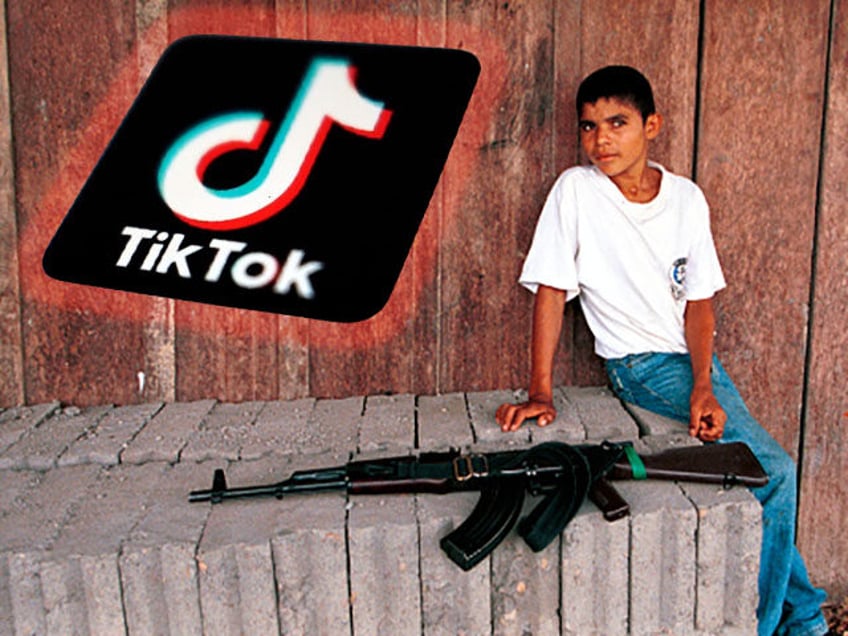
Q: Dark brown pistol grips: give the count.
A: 1